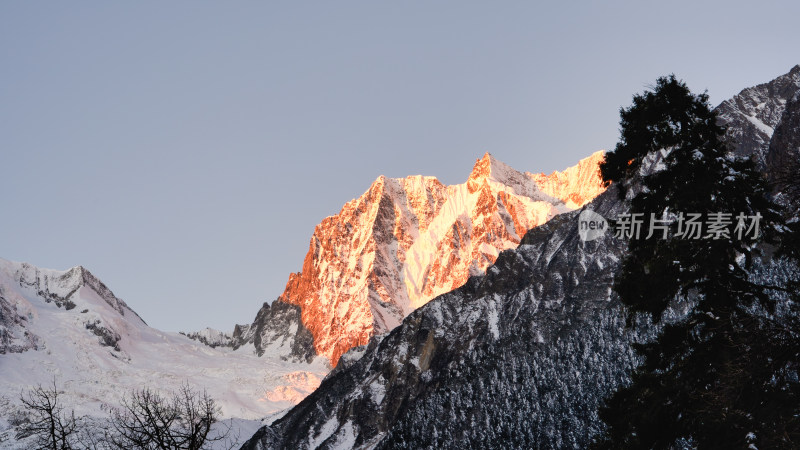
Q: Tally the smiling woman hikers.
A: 0